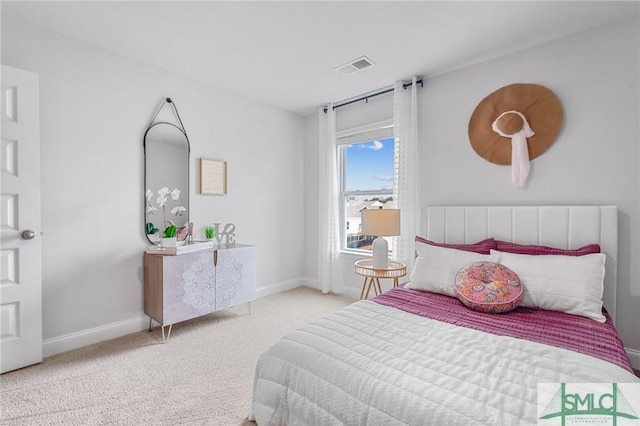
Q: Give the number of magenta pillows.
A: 2